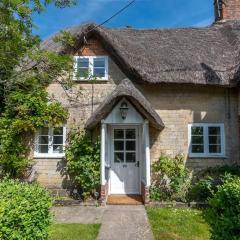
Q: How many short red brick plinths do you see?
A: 2